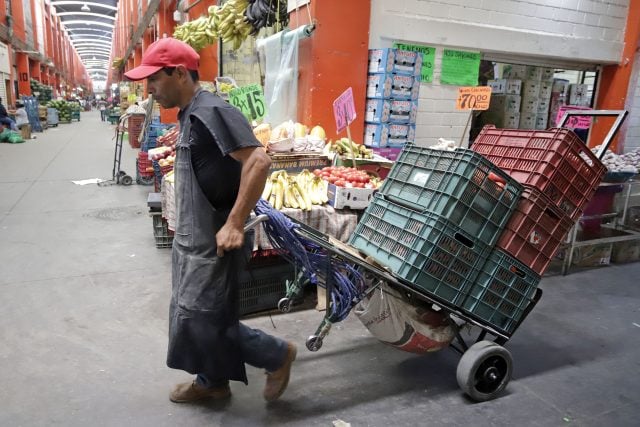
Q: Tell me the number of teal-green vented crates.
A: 3